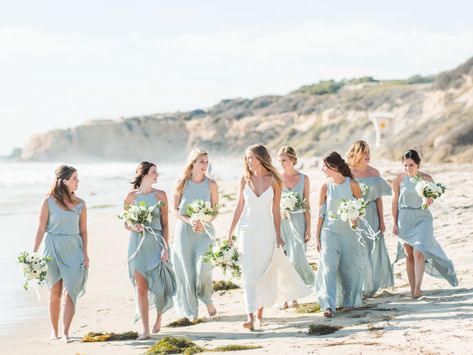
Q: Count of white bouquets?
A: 8